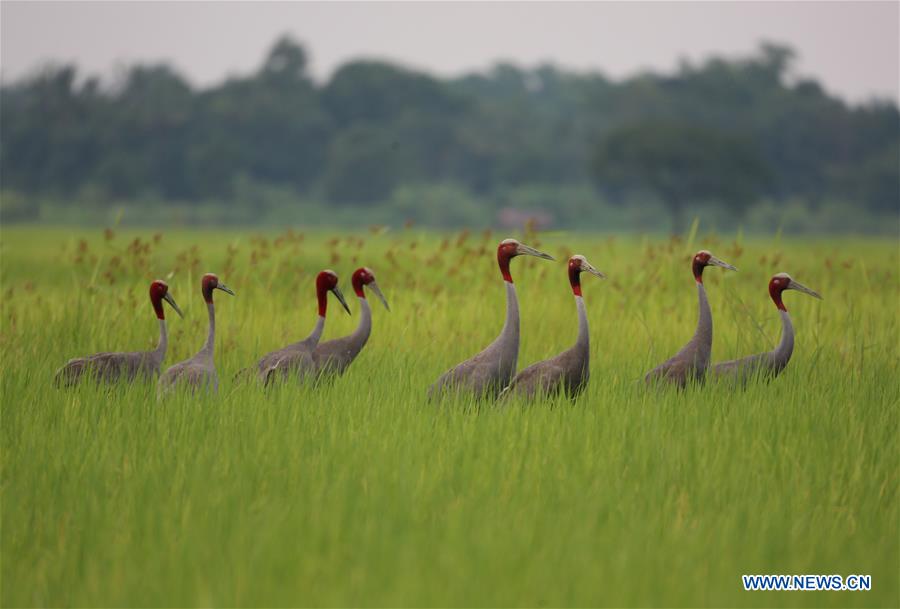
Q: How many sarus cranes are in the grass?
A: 8